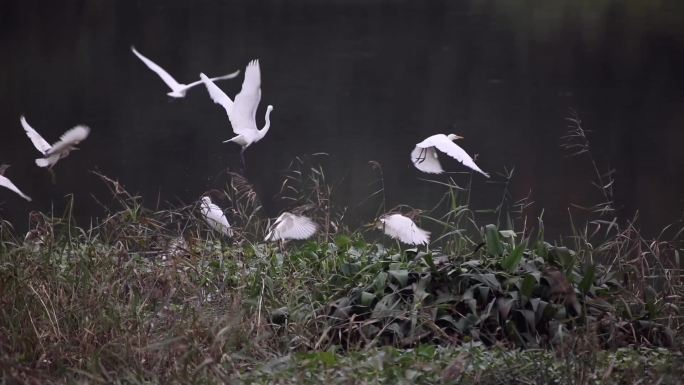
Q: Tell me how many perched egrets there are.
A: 3